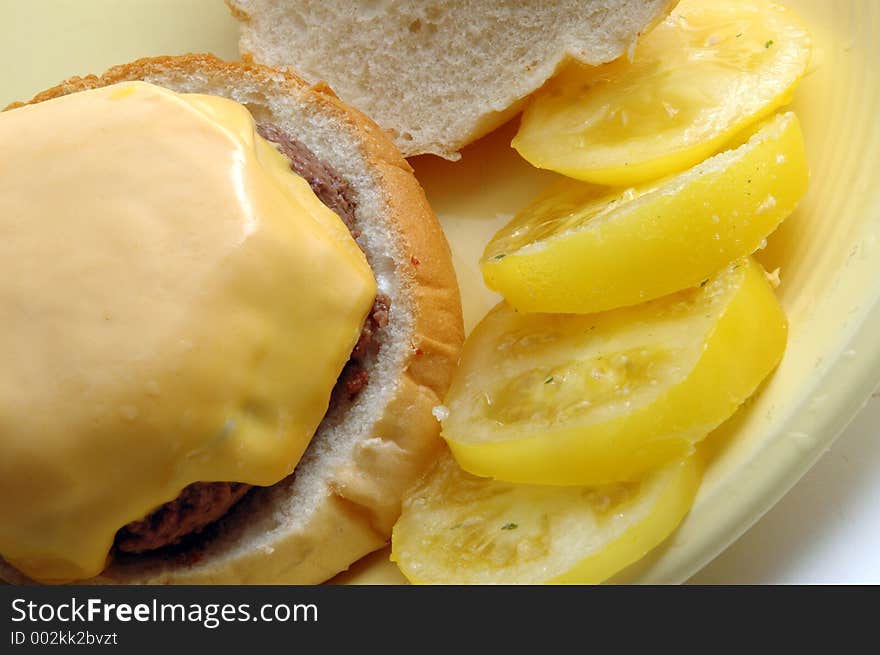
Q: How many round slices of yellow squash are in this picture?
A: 4